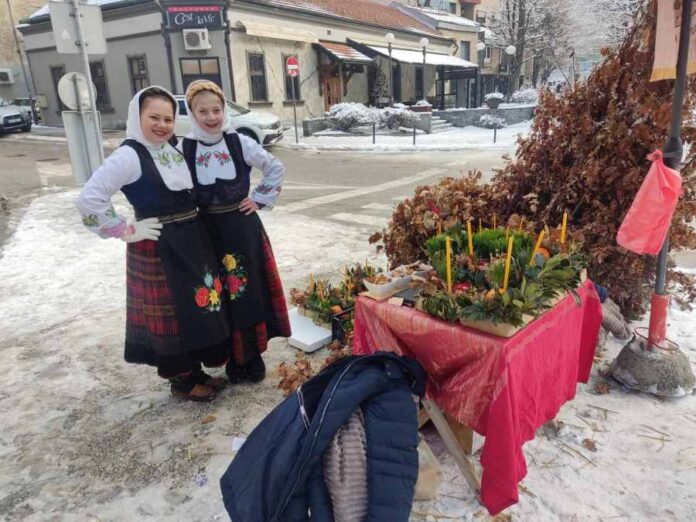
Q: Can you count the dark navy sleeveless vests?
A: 2